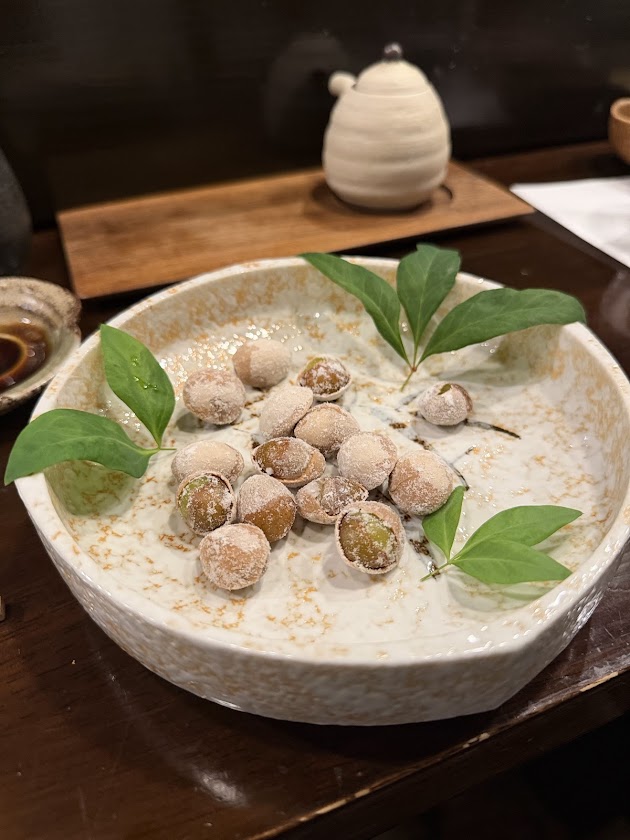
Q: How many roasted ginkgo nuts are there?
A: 15